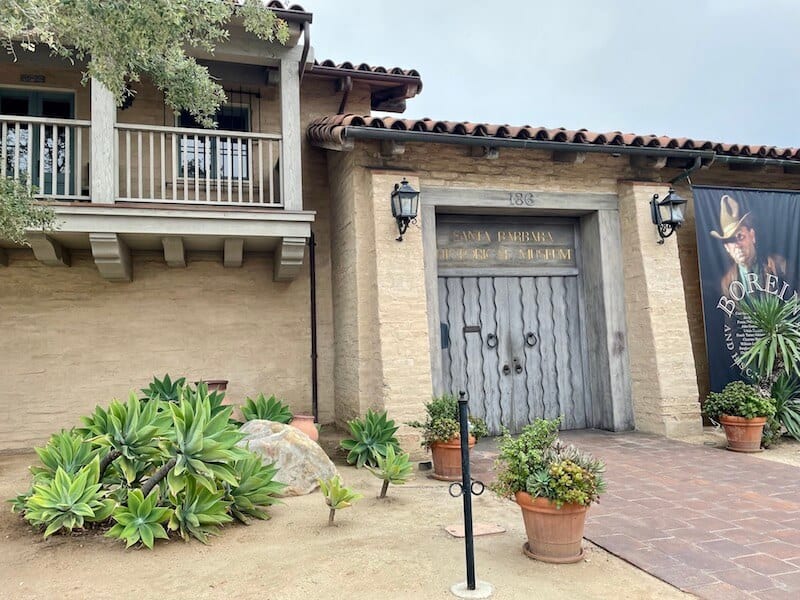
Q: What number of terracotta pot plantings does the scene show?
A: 3